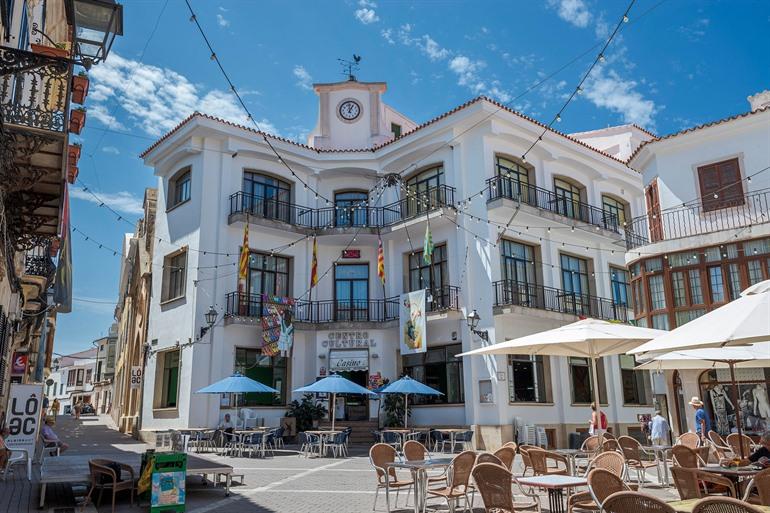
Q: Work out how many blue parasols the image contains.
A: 3